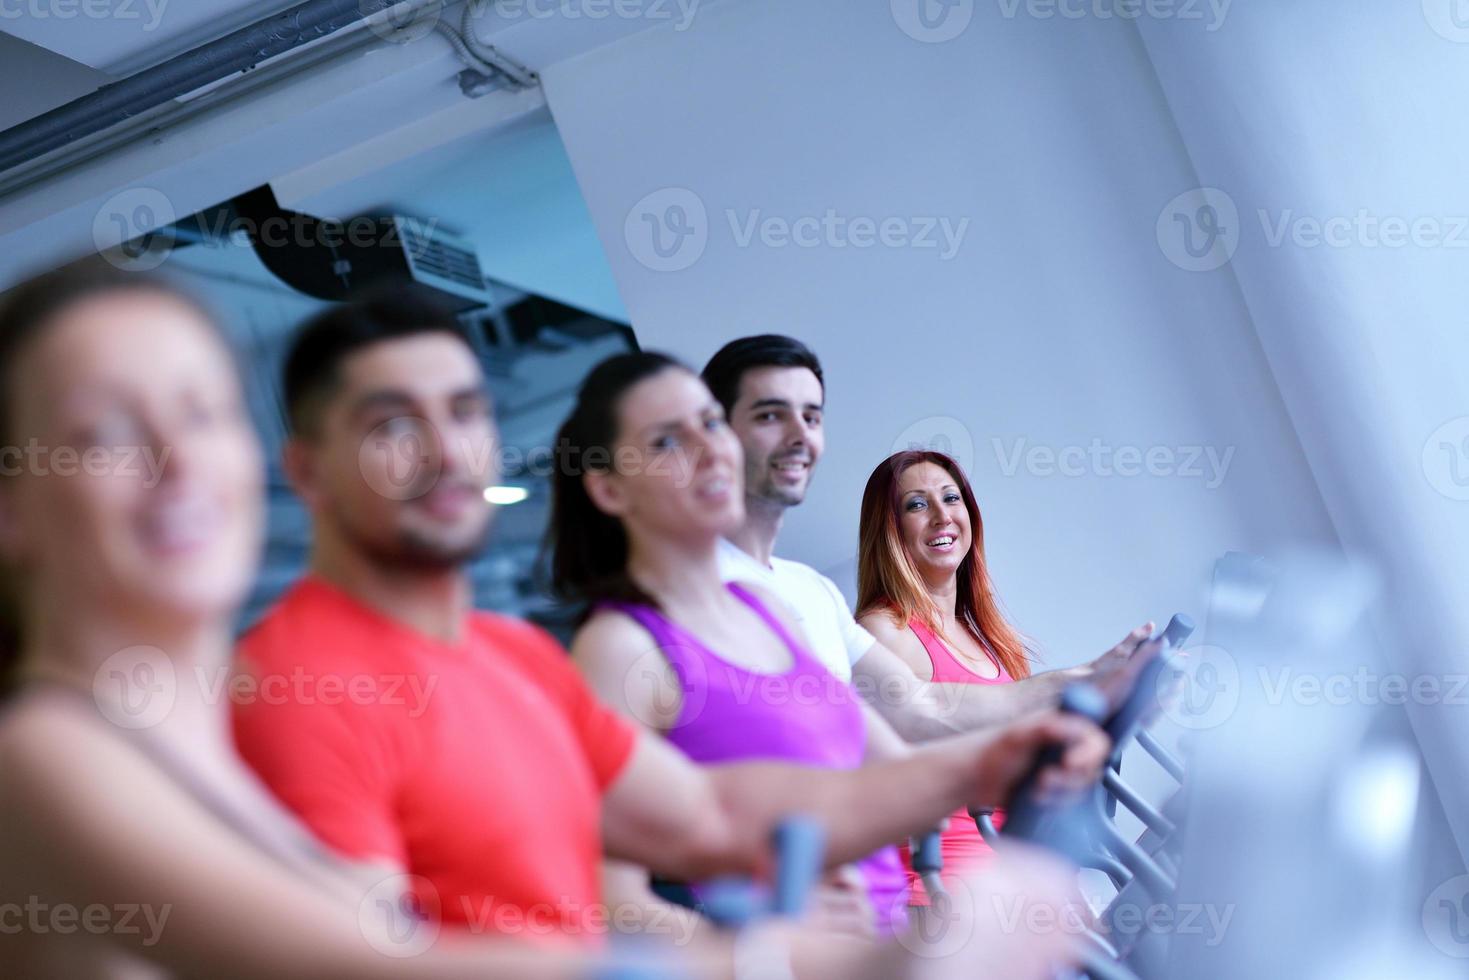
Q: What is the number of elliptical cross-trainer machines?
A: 5